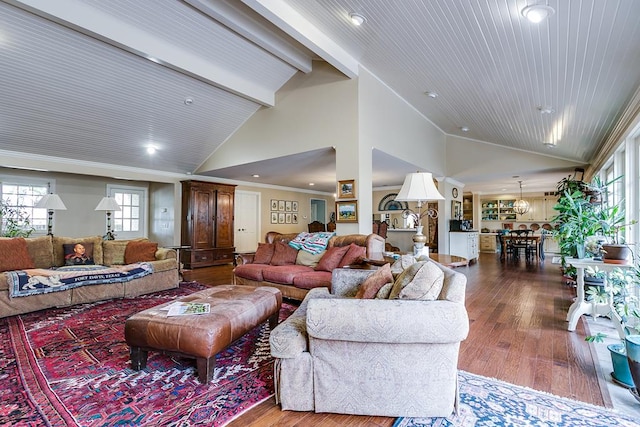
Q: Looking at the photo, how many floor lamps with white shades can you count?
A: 2